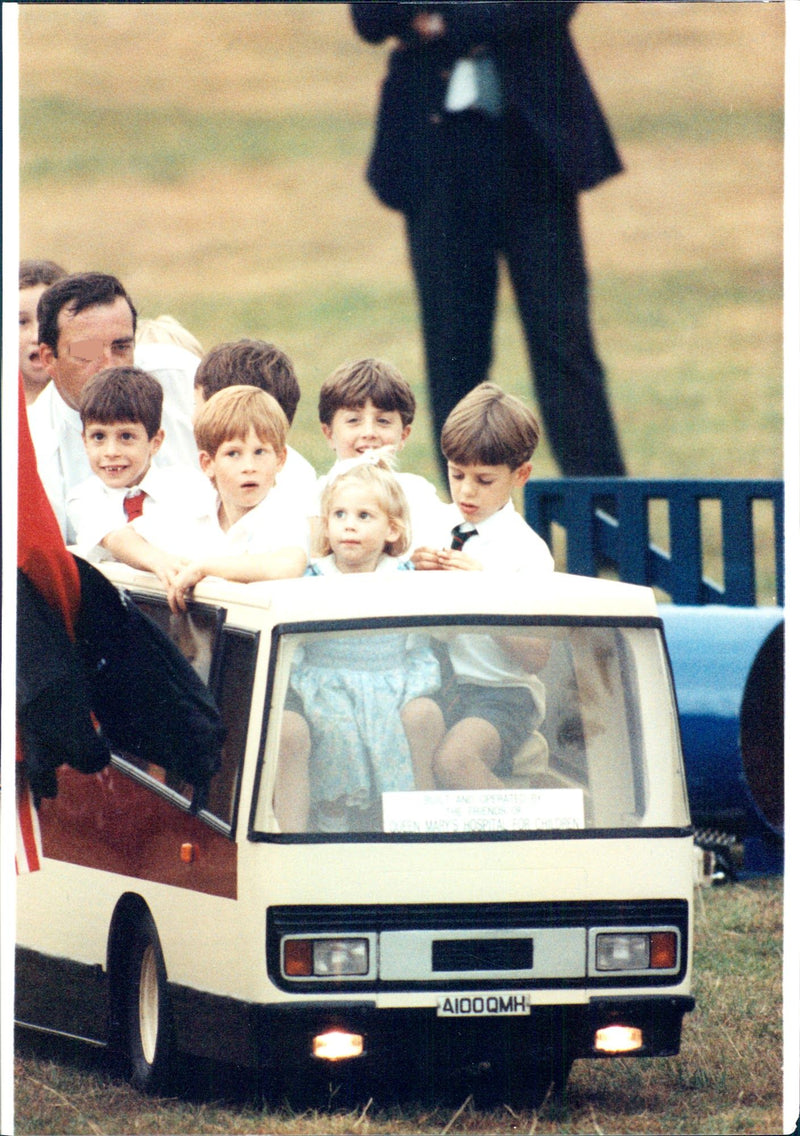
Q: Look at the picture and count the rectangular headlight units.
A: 2